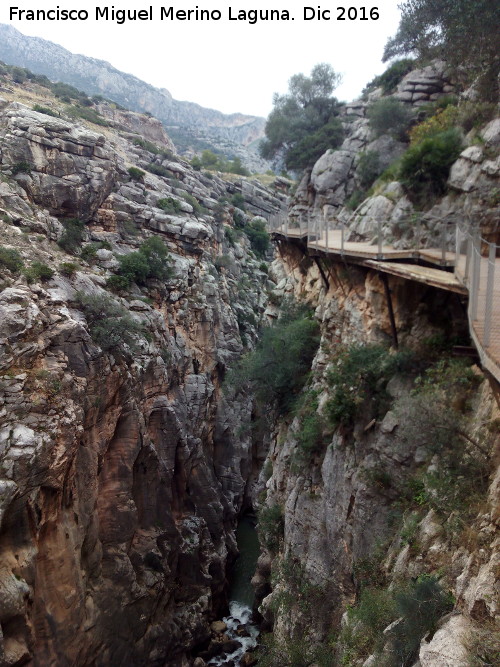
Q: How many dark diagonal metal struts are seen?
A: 2